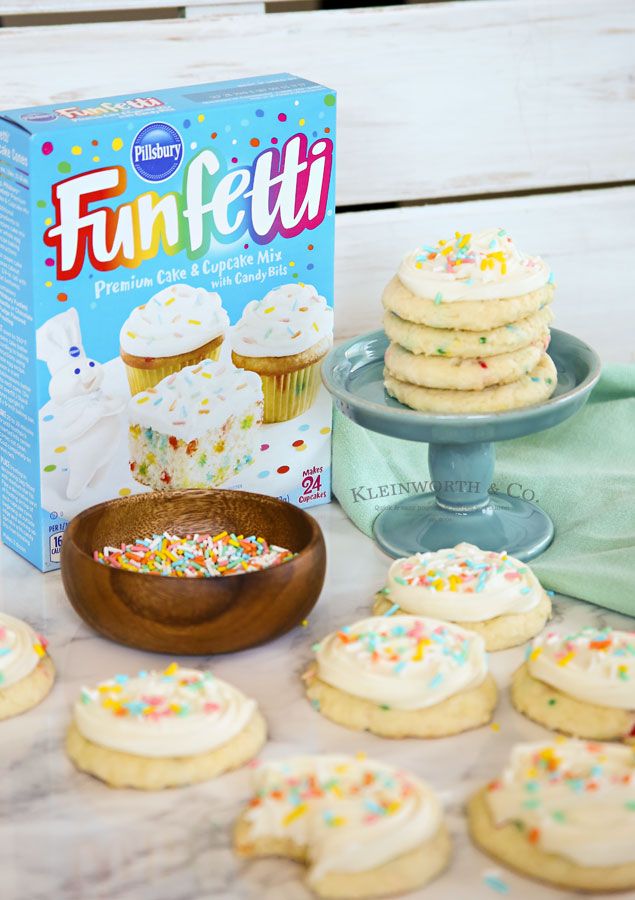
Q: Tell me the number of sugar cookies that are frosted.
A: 8